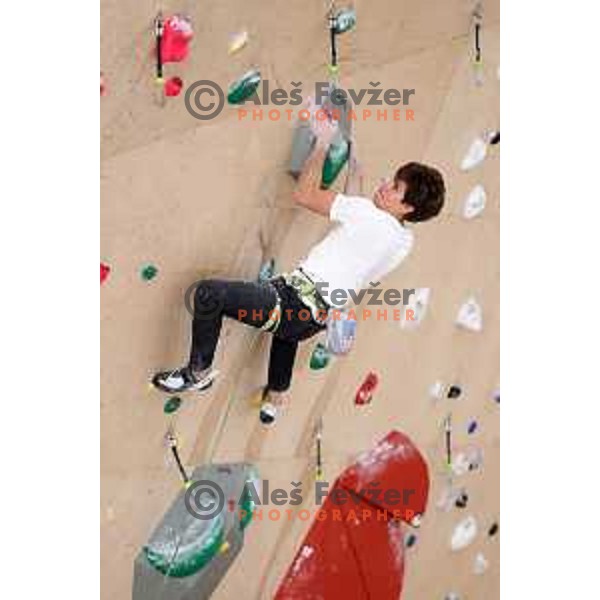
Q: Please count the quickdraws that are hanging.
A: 6